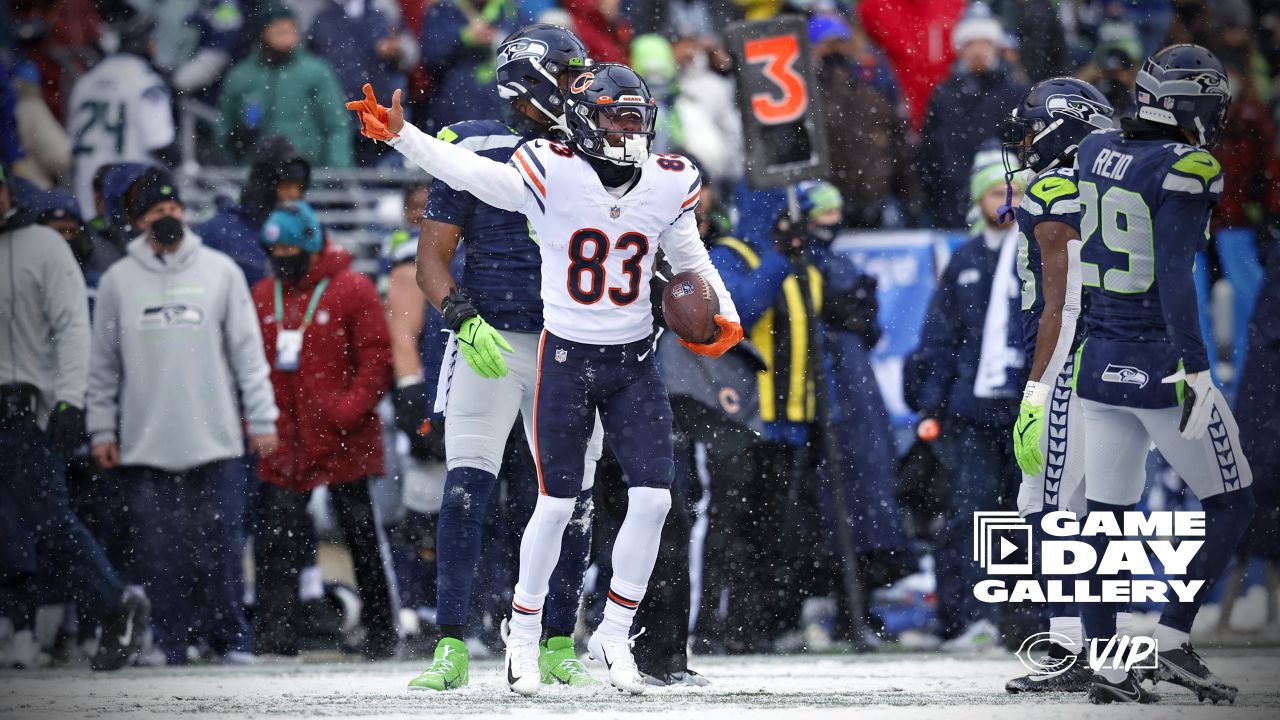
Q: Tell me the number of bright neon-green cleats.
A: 2